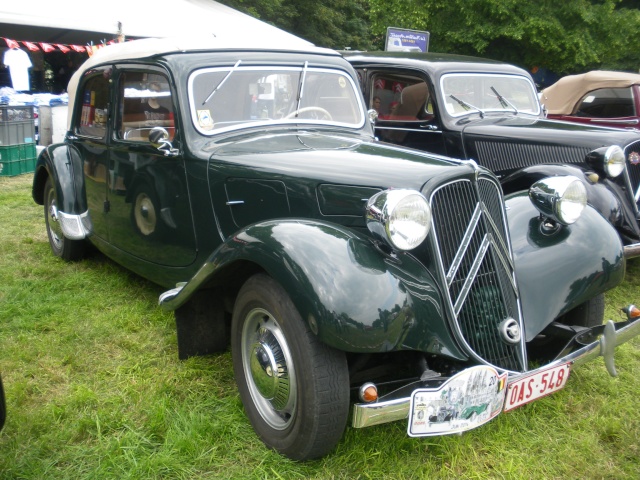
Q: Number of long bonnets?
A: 2